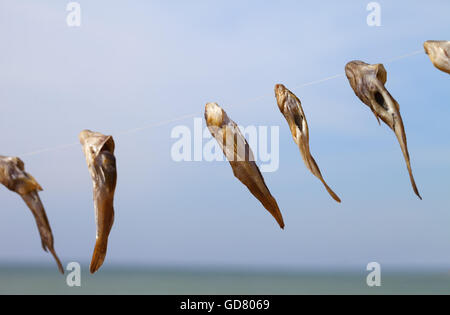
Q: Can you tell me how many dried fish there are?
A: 6